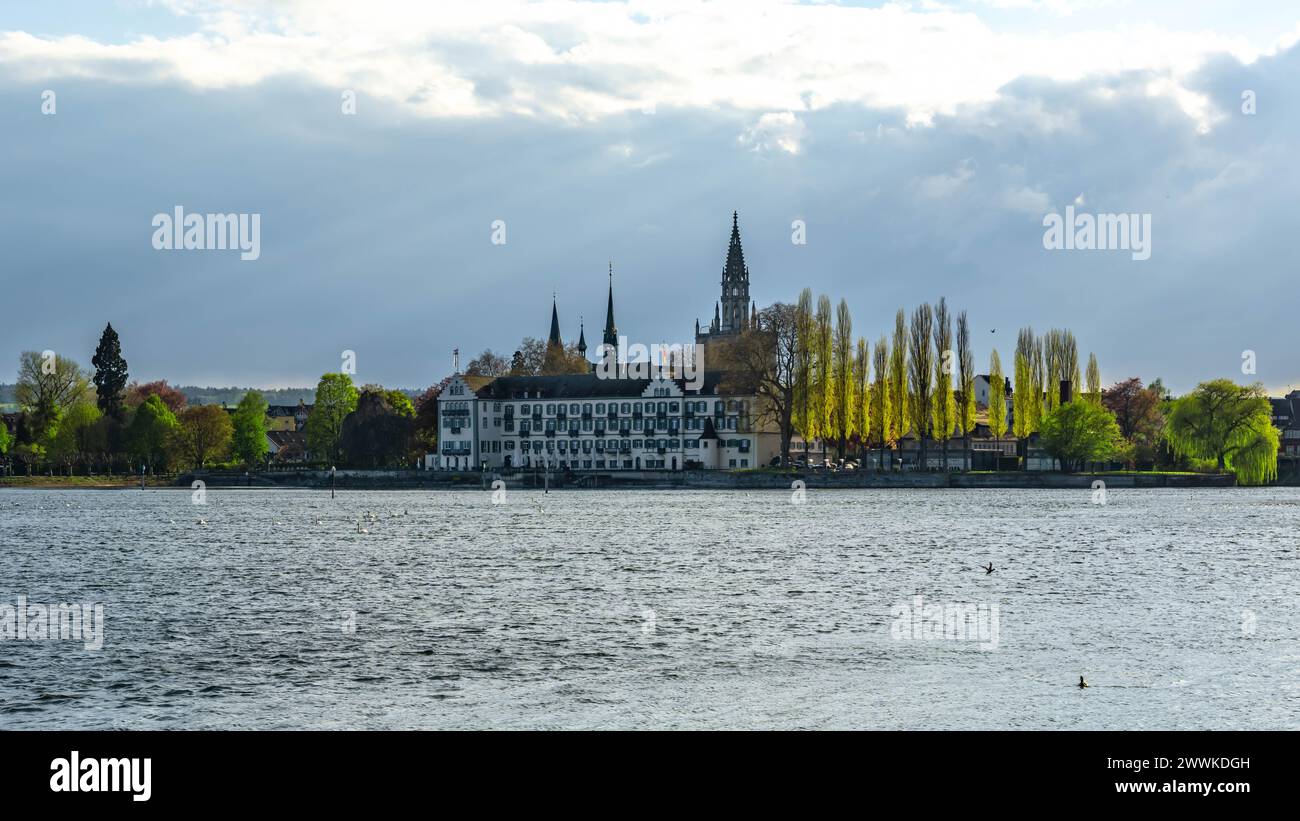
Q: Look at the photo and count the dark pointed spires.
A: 4